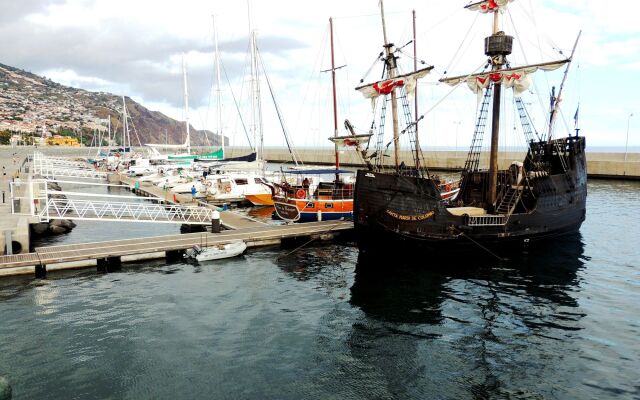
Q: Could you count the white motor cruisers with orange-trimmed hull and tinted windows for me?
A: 1